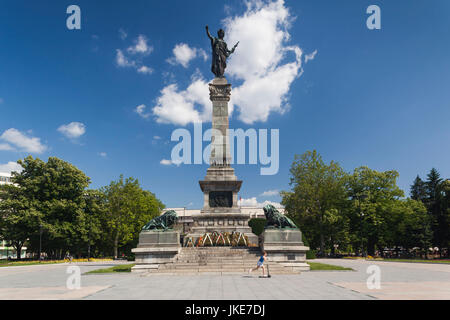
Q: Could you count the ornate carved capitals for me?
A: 1